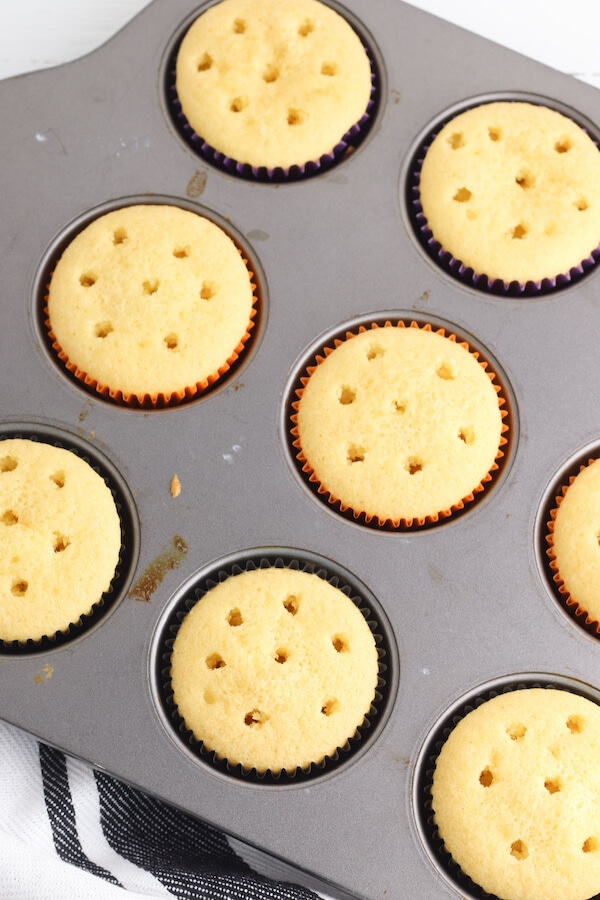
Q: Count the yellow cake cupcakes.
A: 8